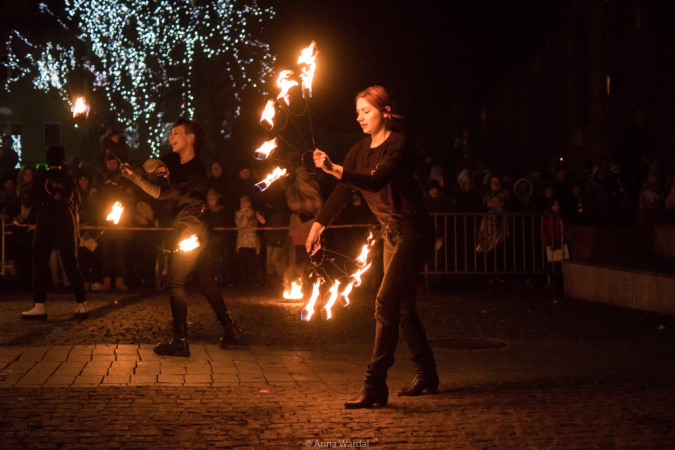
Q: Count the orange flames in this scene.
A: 14